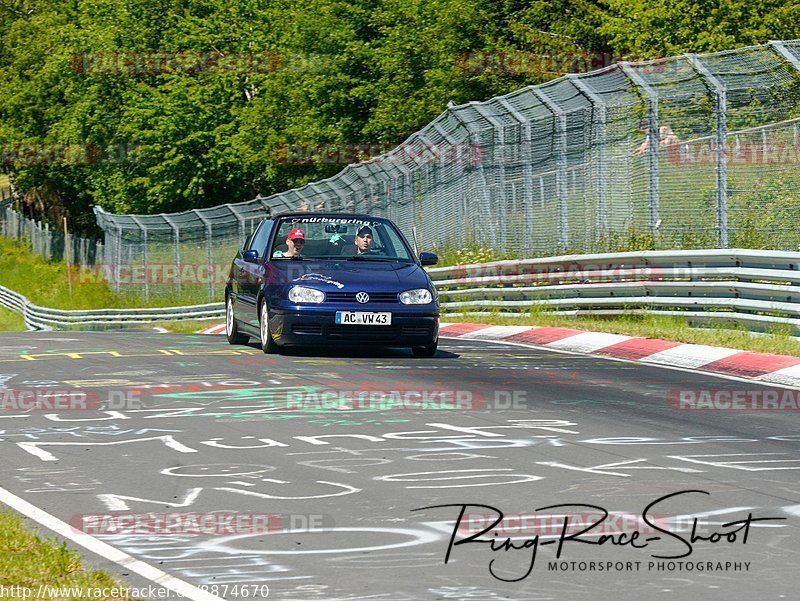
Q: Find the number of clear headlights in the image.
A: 2